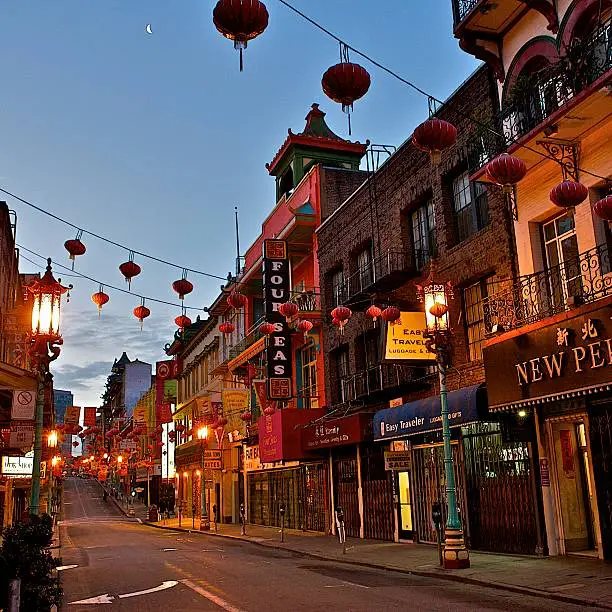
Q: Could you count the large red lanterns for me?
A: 6